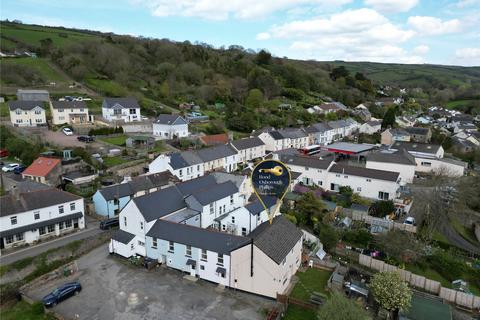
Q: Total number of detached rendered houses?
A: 4